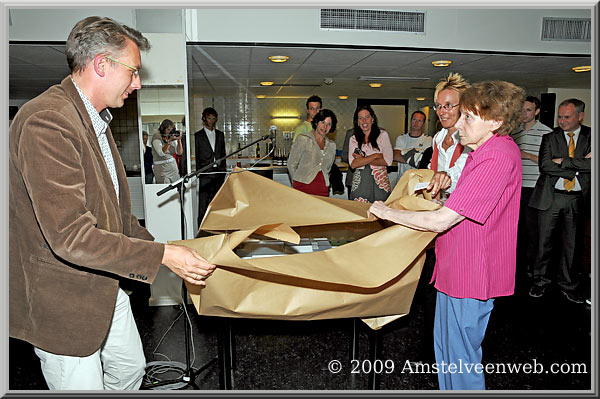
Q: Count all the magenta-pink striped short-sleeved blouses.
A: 1